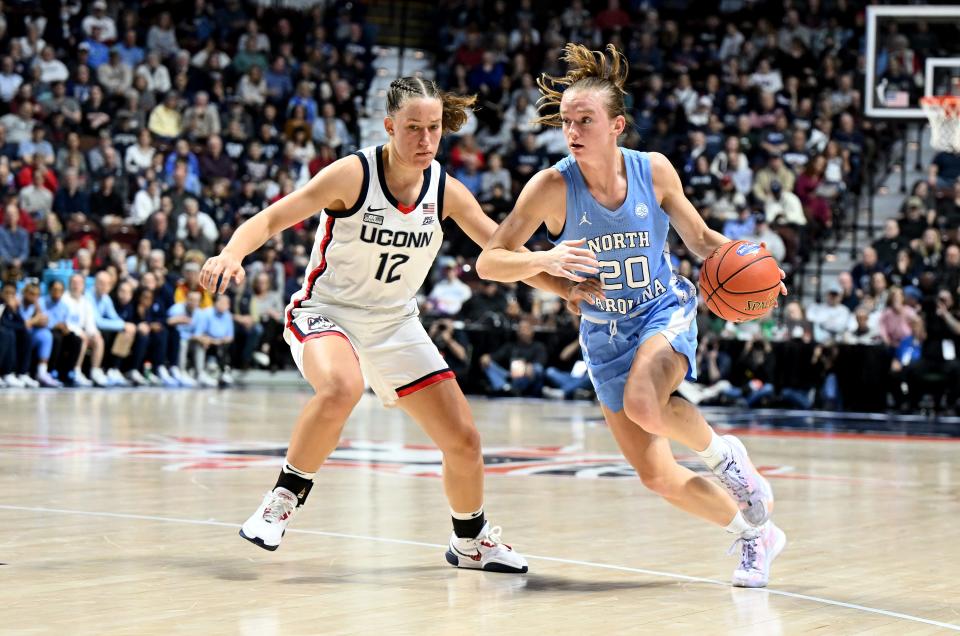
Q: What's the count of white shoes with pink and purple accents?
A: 2